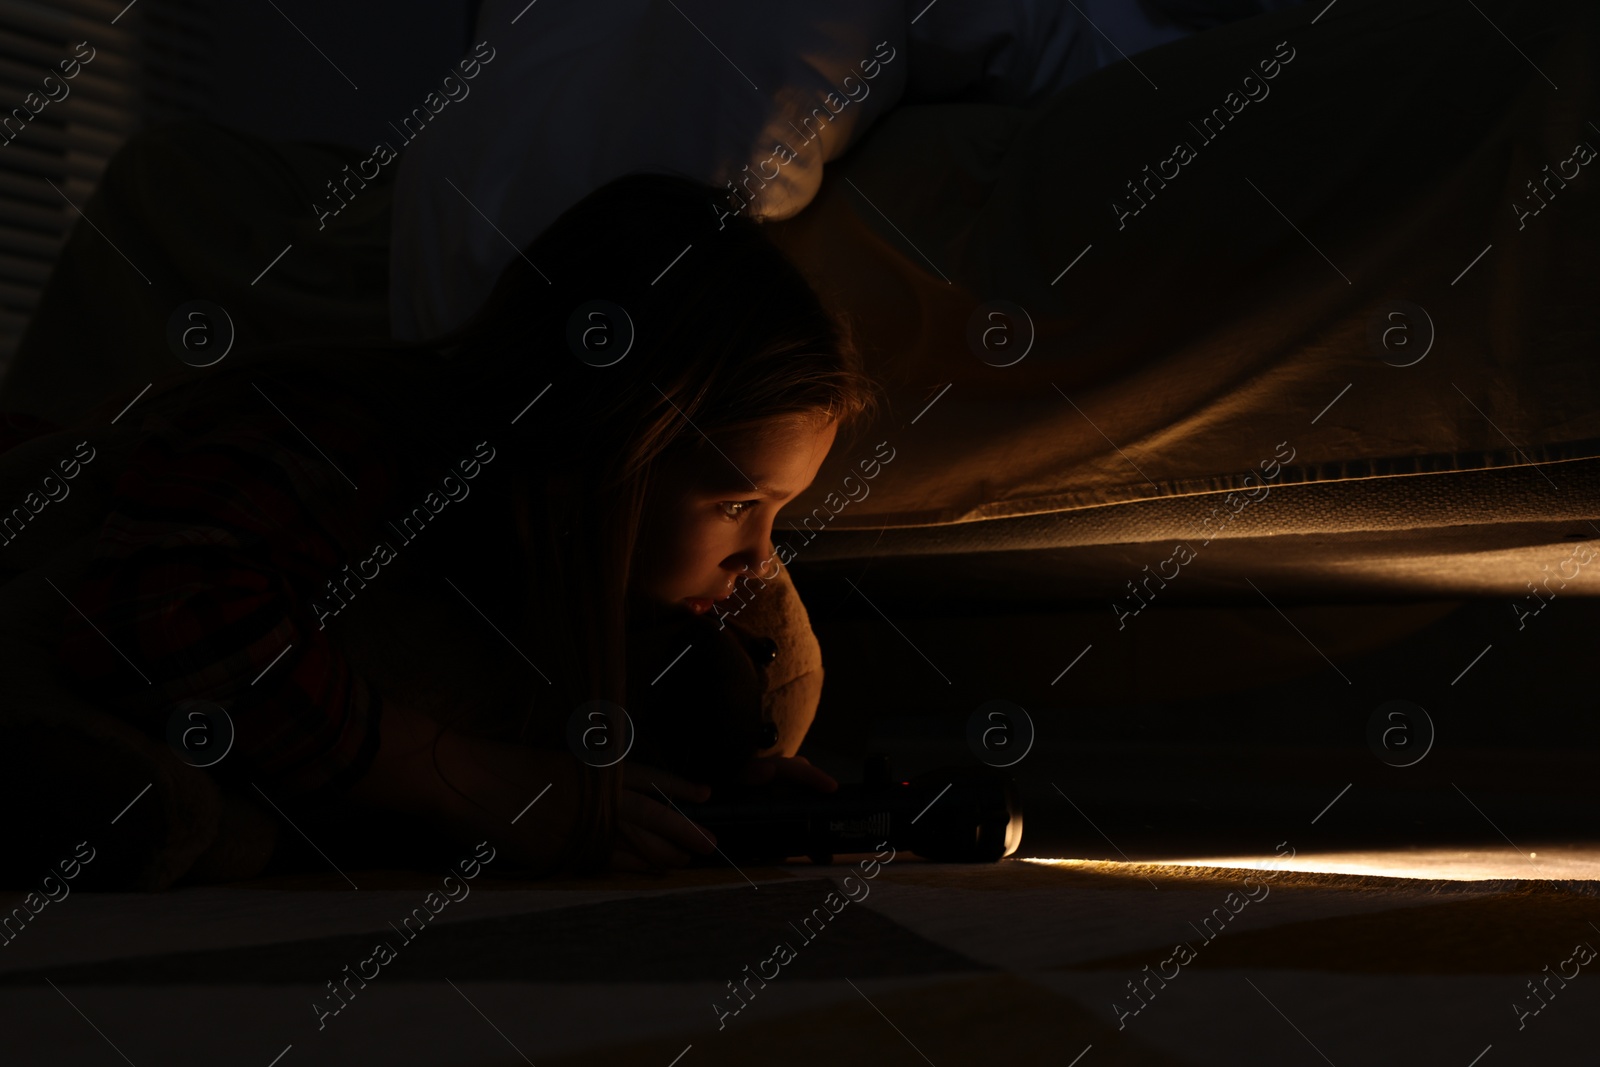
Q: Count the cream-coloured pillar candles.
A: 0